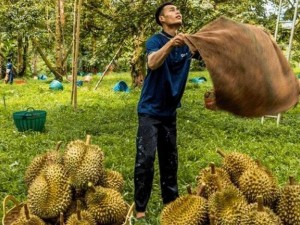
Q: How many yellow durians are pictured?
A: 14